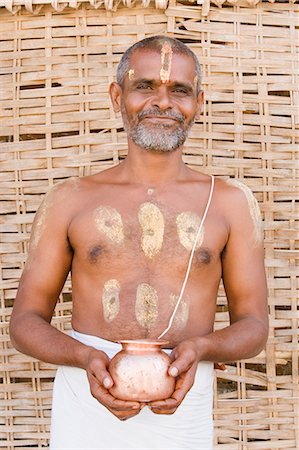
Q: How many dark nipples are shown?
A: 2